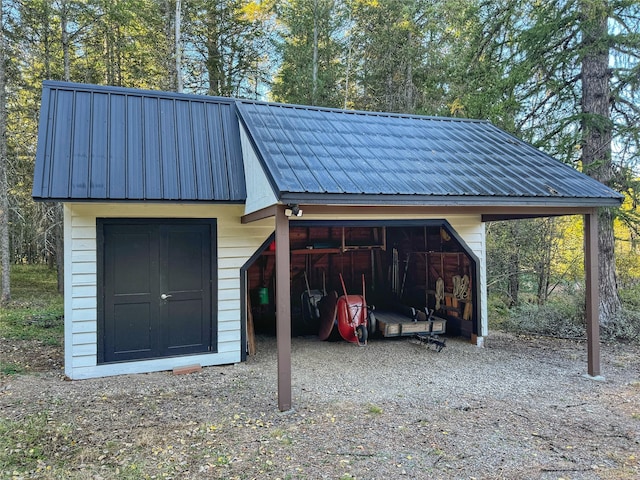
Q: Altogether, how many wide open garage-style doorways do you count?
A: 1